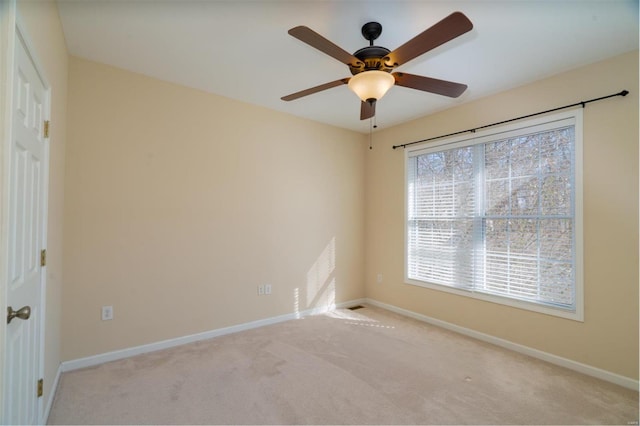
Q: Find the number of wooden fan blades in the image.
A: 5